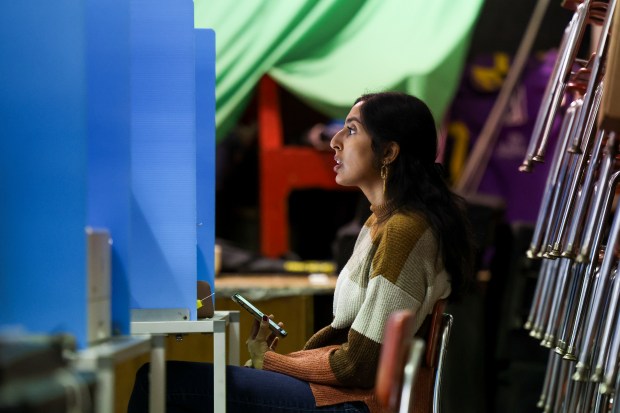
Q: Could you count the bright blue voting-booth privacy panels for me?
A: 4